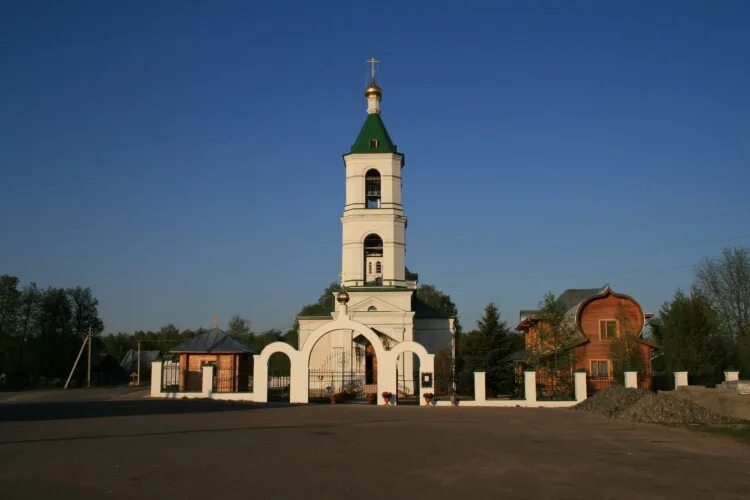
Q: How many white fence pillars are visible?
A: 8